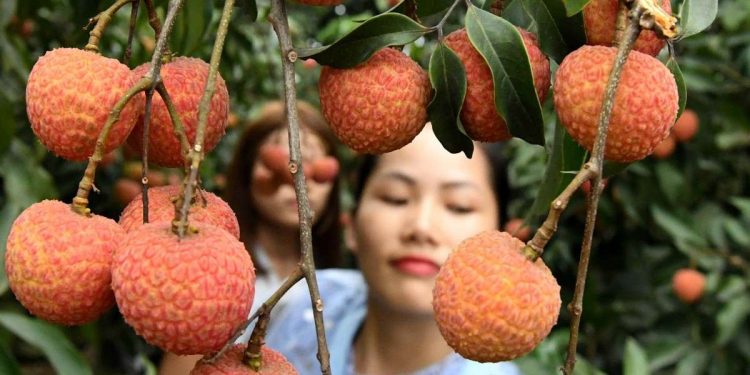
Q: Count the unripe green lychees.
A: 0